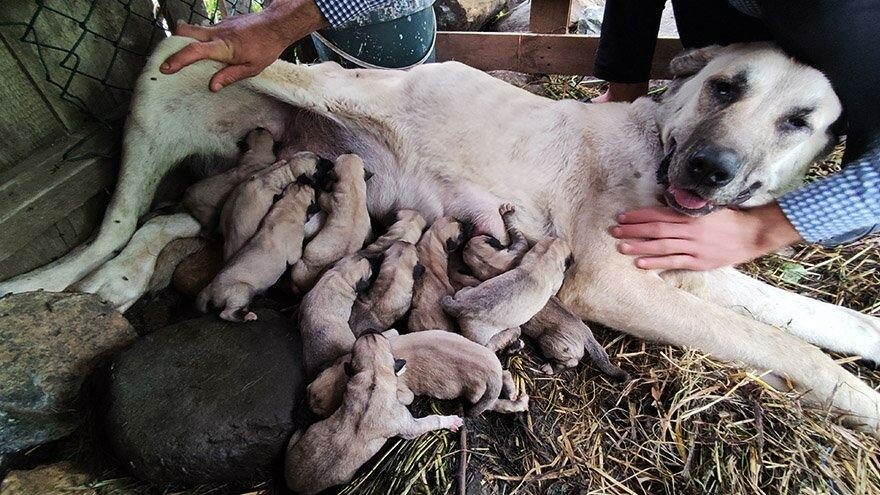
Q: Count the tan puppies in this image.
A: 13